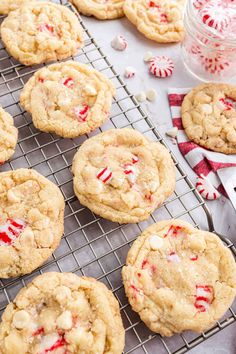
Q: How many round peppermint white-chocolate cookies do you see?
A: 11